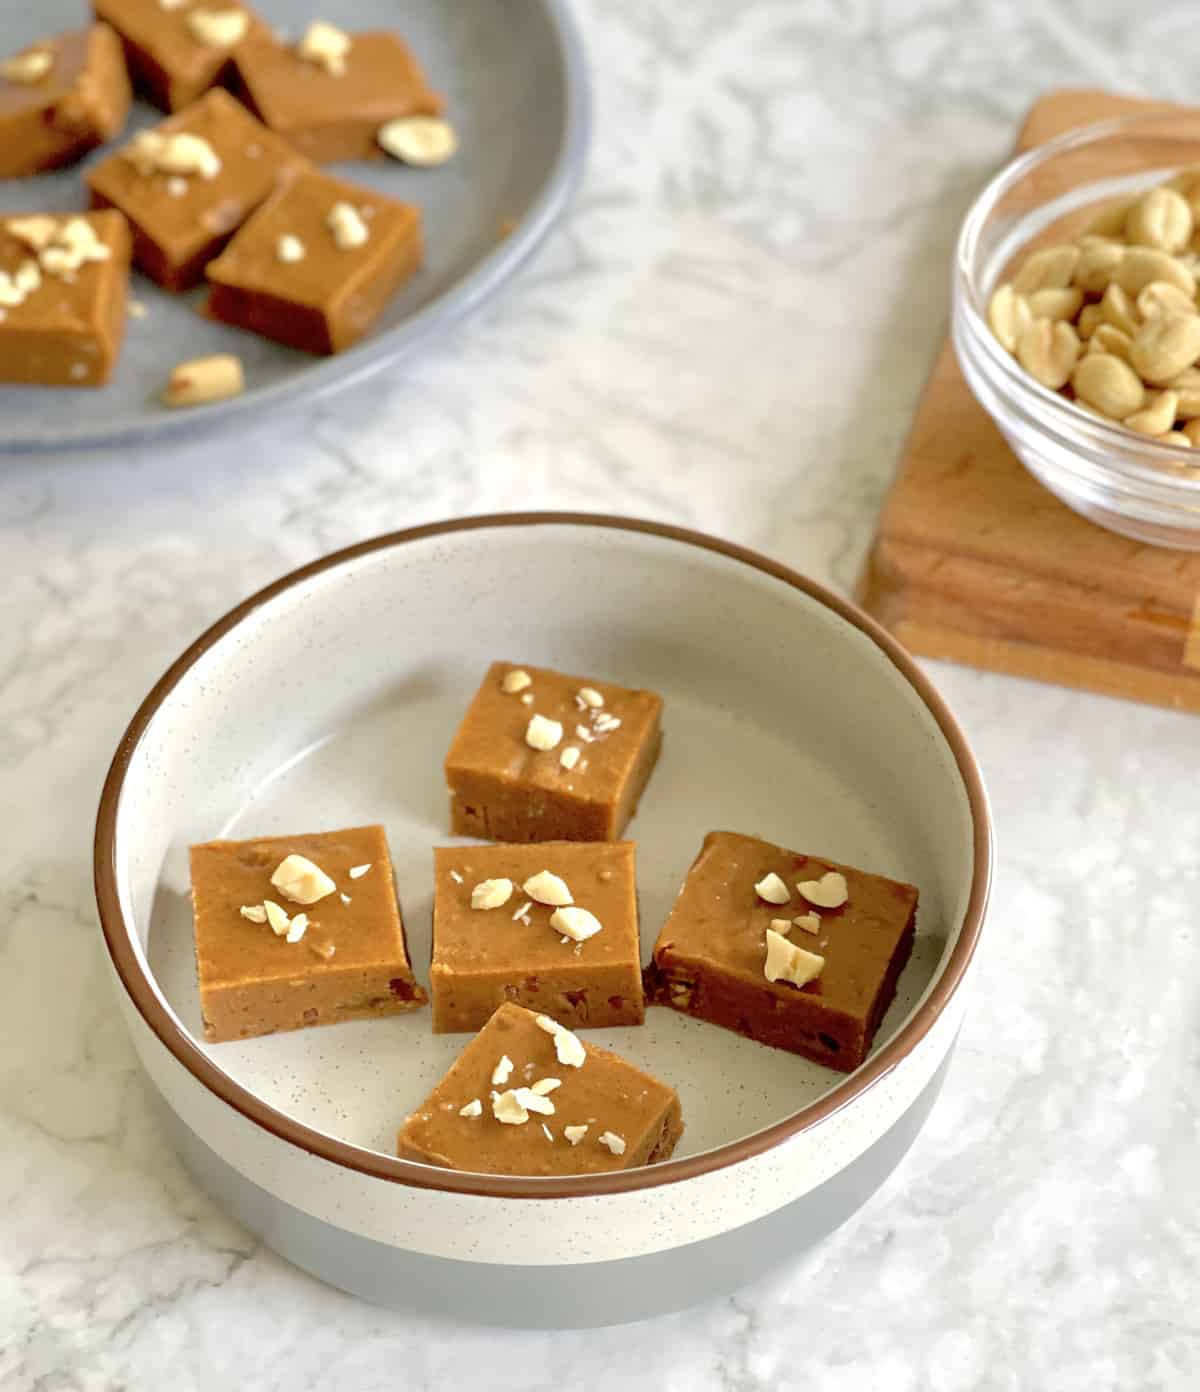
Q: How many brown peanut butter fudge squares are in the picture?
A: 11